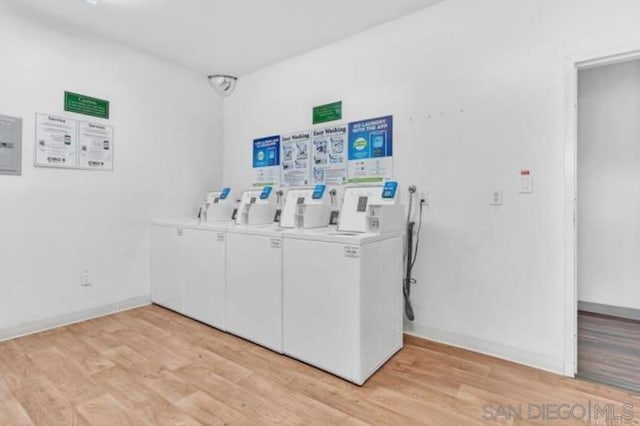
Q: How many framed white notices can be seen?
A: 2